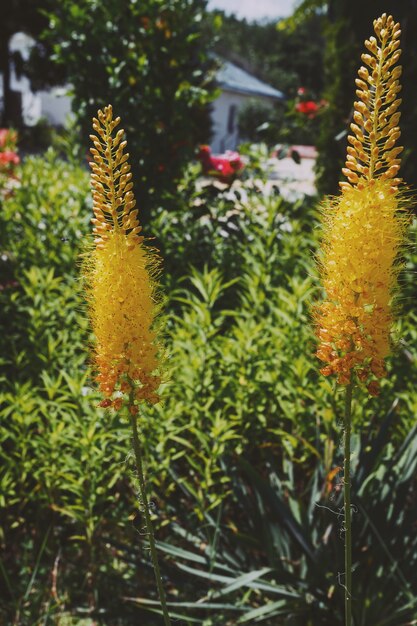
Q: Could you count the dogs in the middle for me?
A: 0